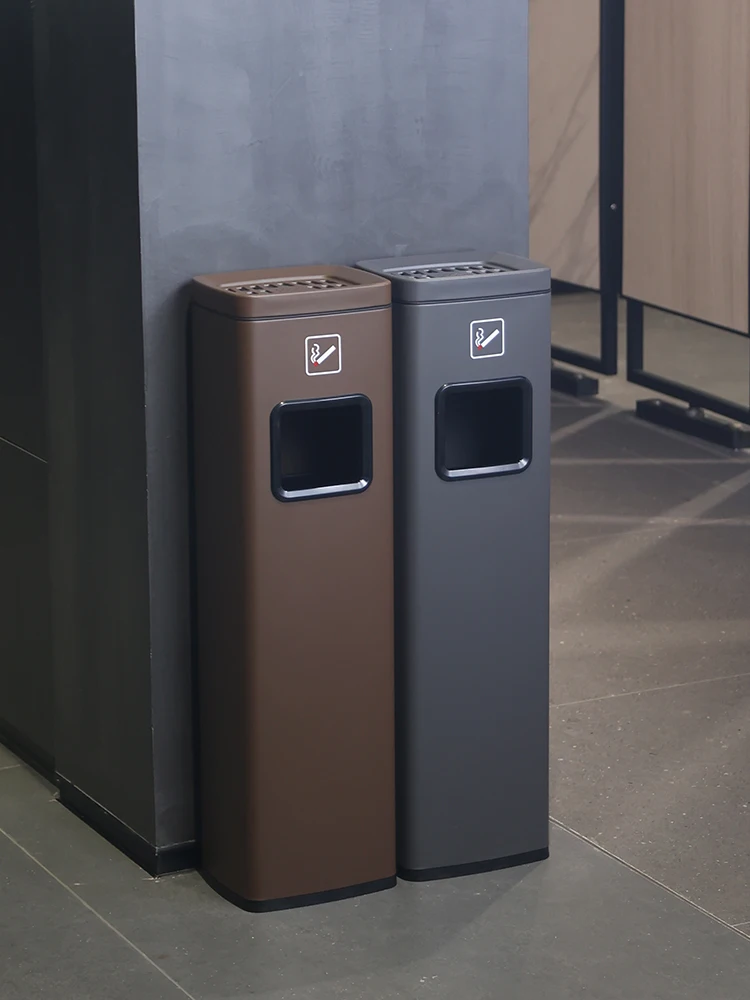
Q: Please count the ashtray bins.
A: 2